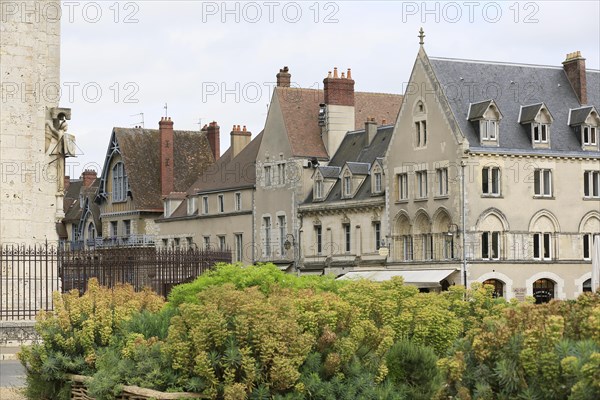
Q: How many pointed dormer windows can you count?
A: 6